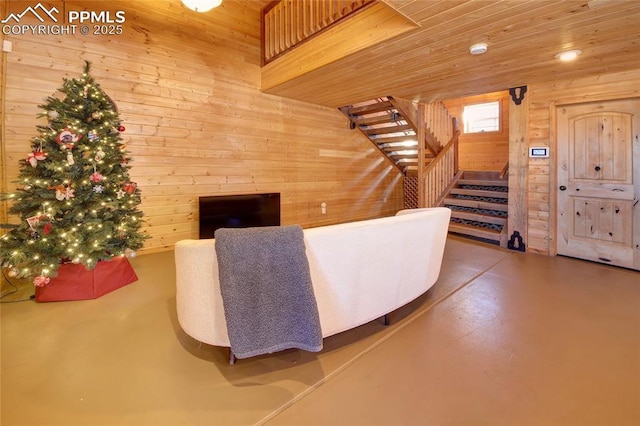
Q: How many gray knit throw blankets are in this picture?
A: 1